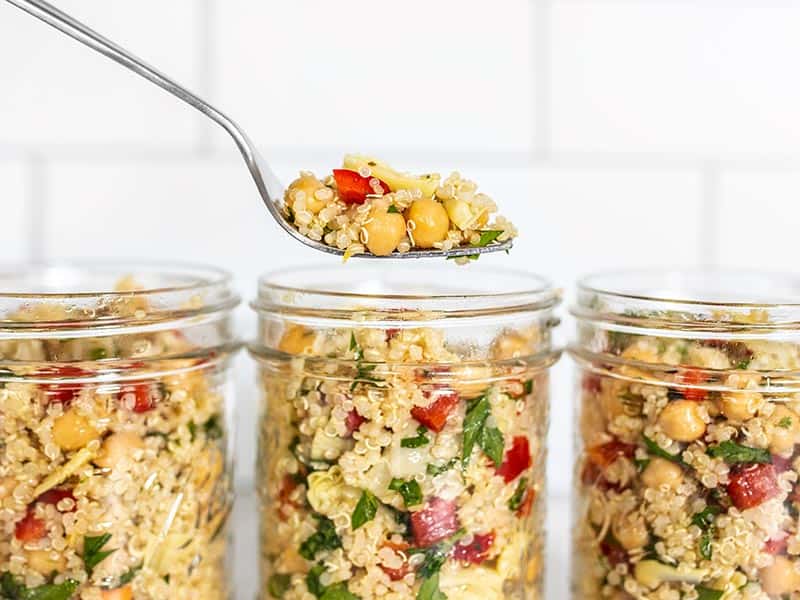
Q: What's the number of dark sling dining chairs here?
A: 0